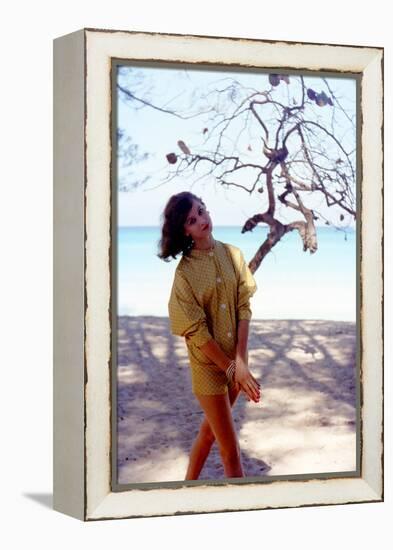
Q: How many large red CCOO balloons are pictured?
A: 0